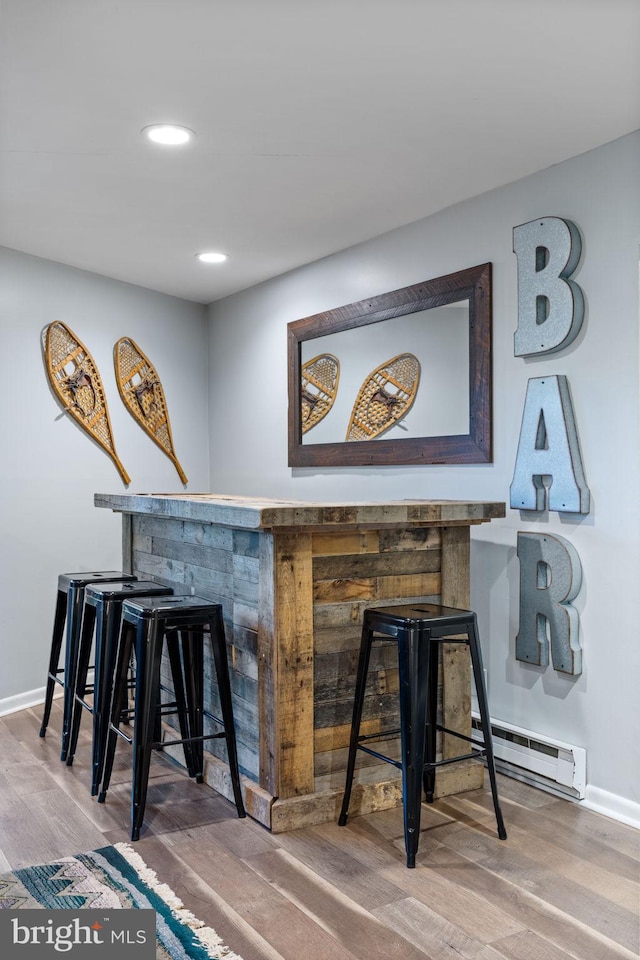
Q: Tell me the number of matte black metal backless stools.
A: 4